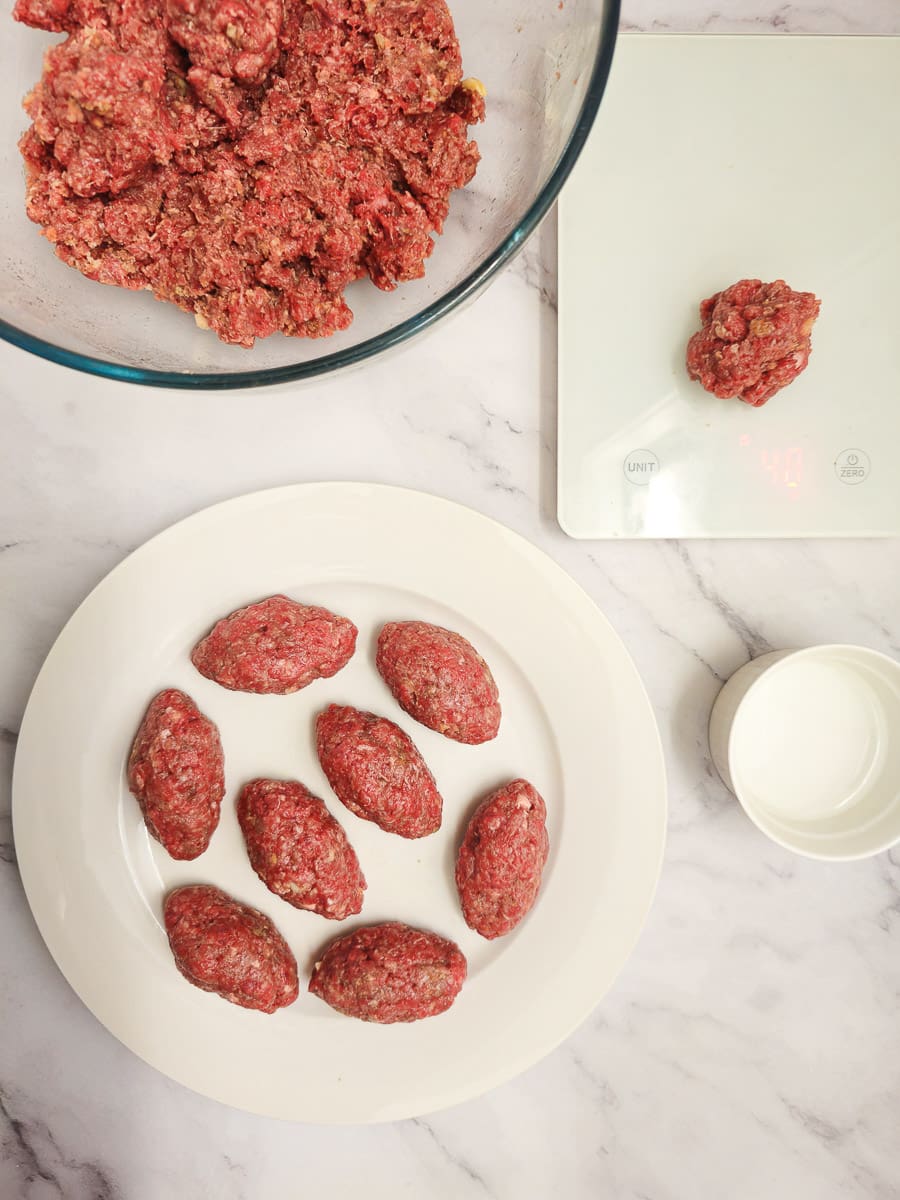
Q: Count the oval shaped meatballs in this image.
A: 8